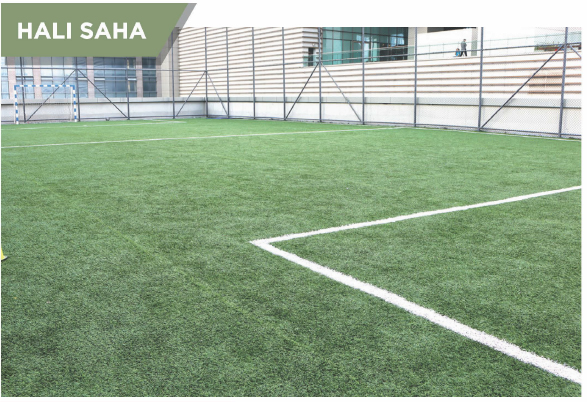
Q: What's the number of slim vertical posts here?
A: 13